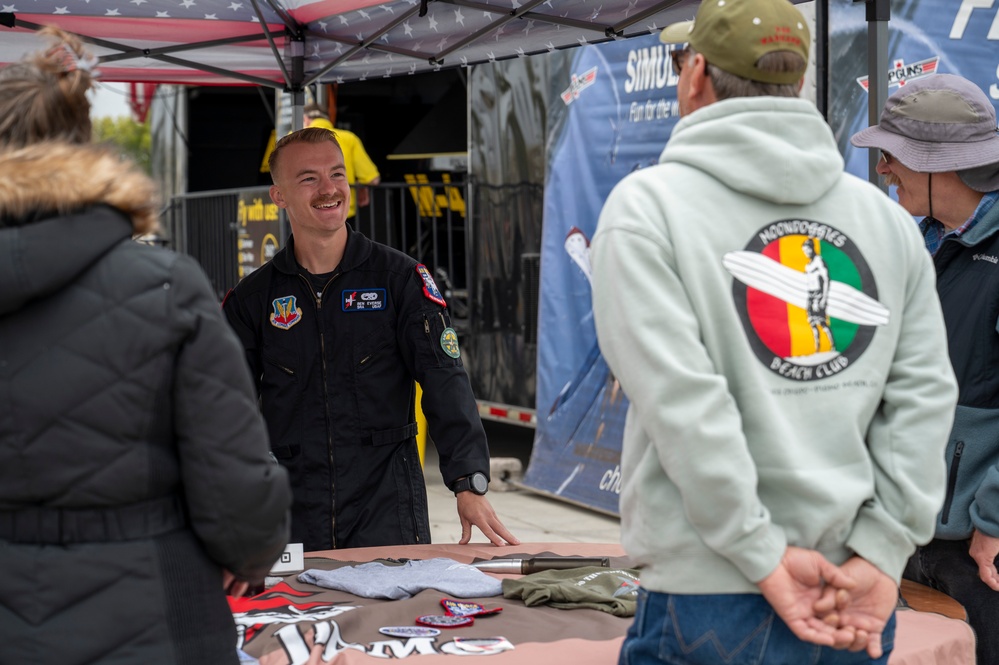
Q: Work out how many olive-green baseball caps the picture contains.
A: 1